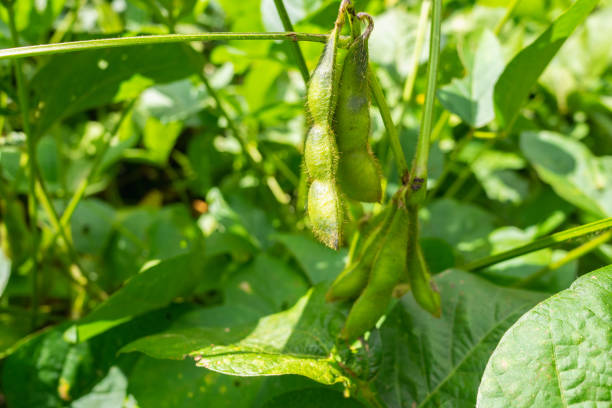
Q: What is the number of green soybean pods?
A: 5